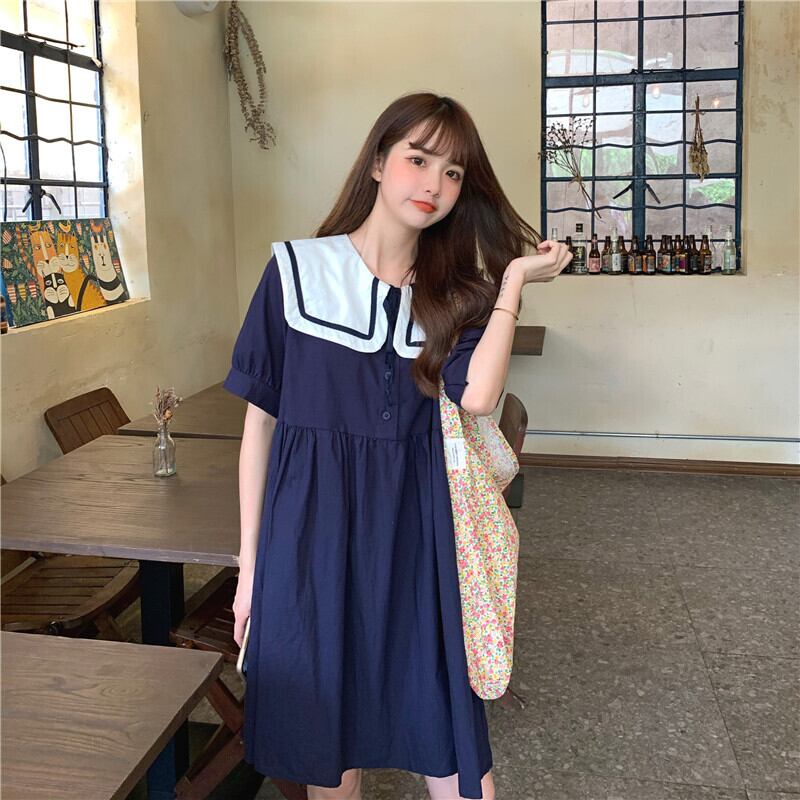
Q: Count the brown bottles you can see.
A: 12